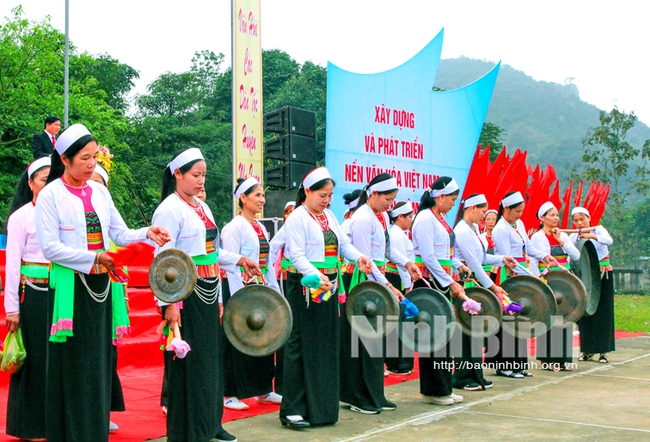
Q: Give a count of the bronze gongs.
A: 8